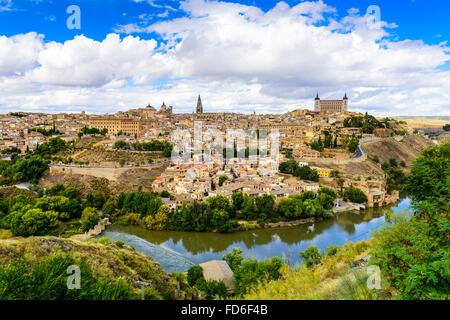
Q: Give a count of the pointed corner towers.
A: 2